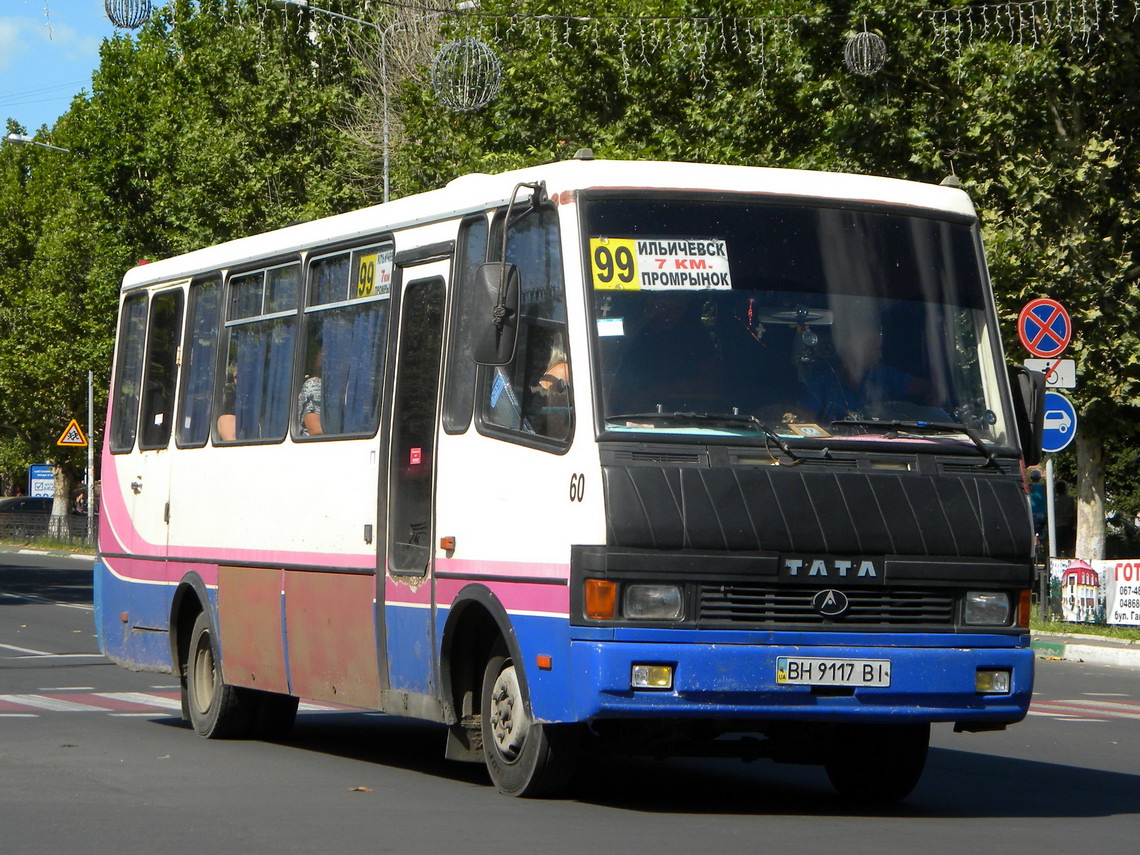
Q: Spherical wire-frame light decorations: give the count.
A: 3